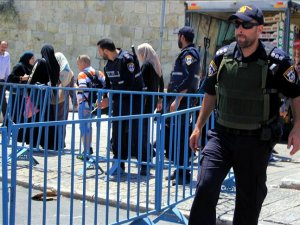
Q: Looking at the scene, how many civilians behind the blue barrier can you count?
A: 6